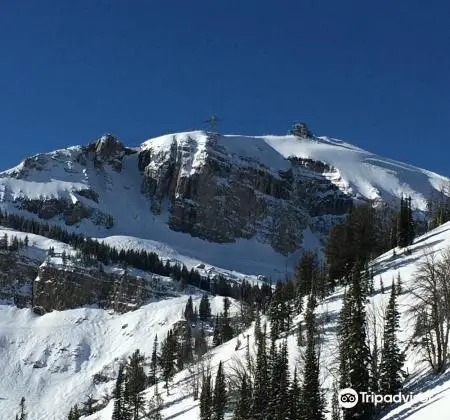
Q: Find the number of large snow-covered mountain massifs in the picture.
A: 1